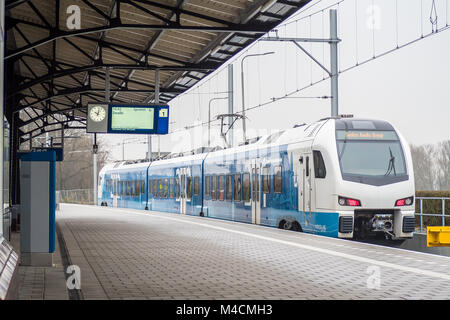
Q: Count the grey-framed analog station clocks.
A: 1